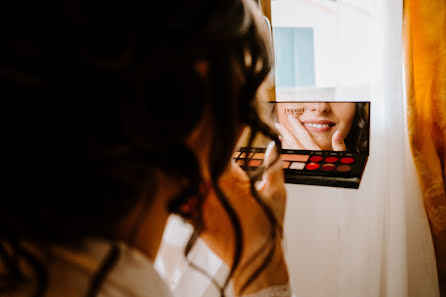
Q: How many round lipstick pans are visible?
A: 6